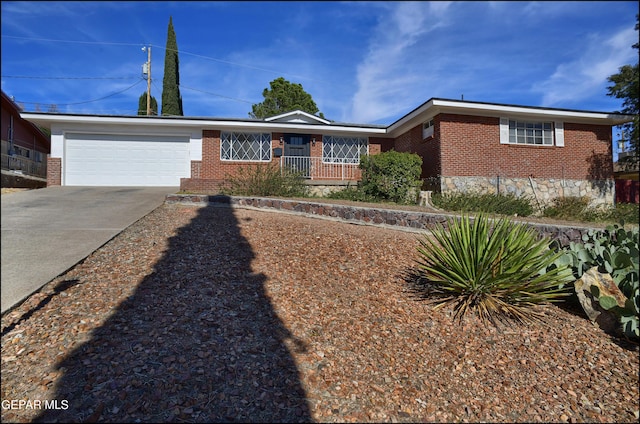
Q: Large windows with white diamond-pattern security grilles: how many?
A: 2